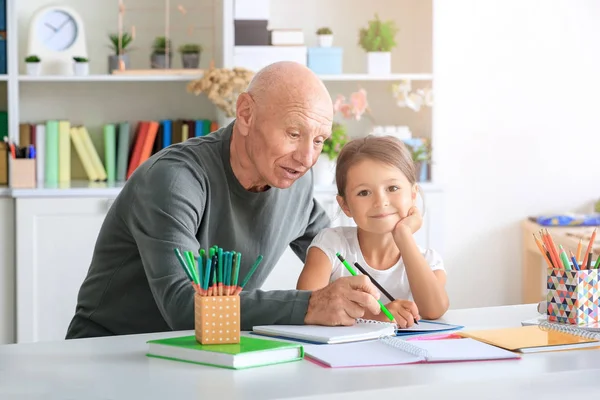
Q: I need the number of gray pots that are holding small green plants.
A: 3